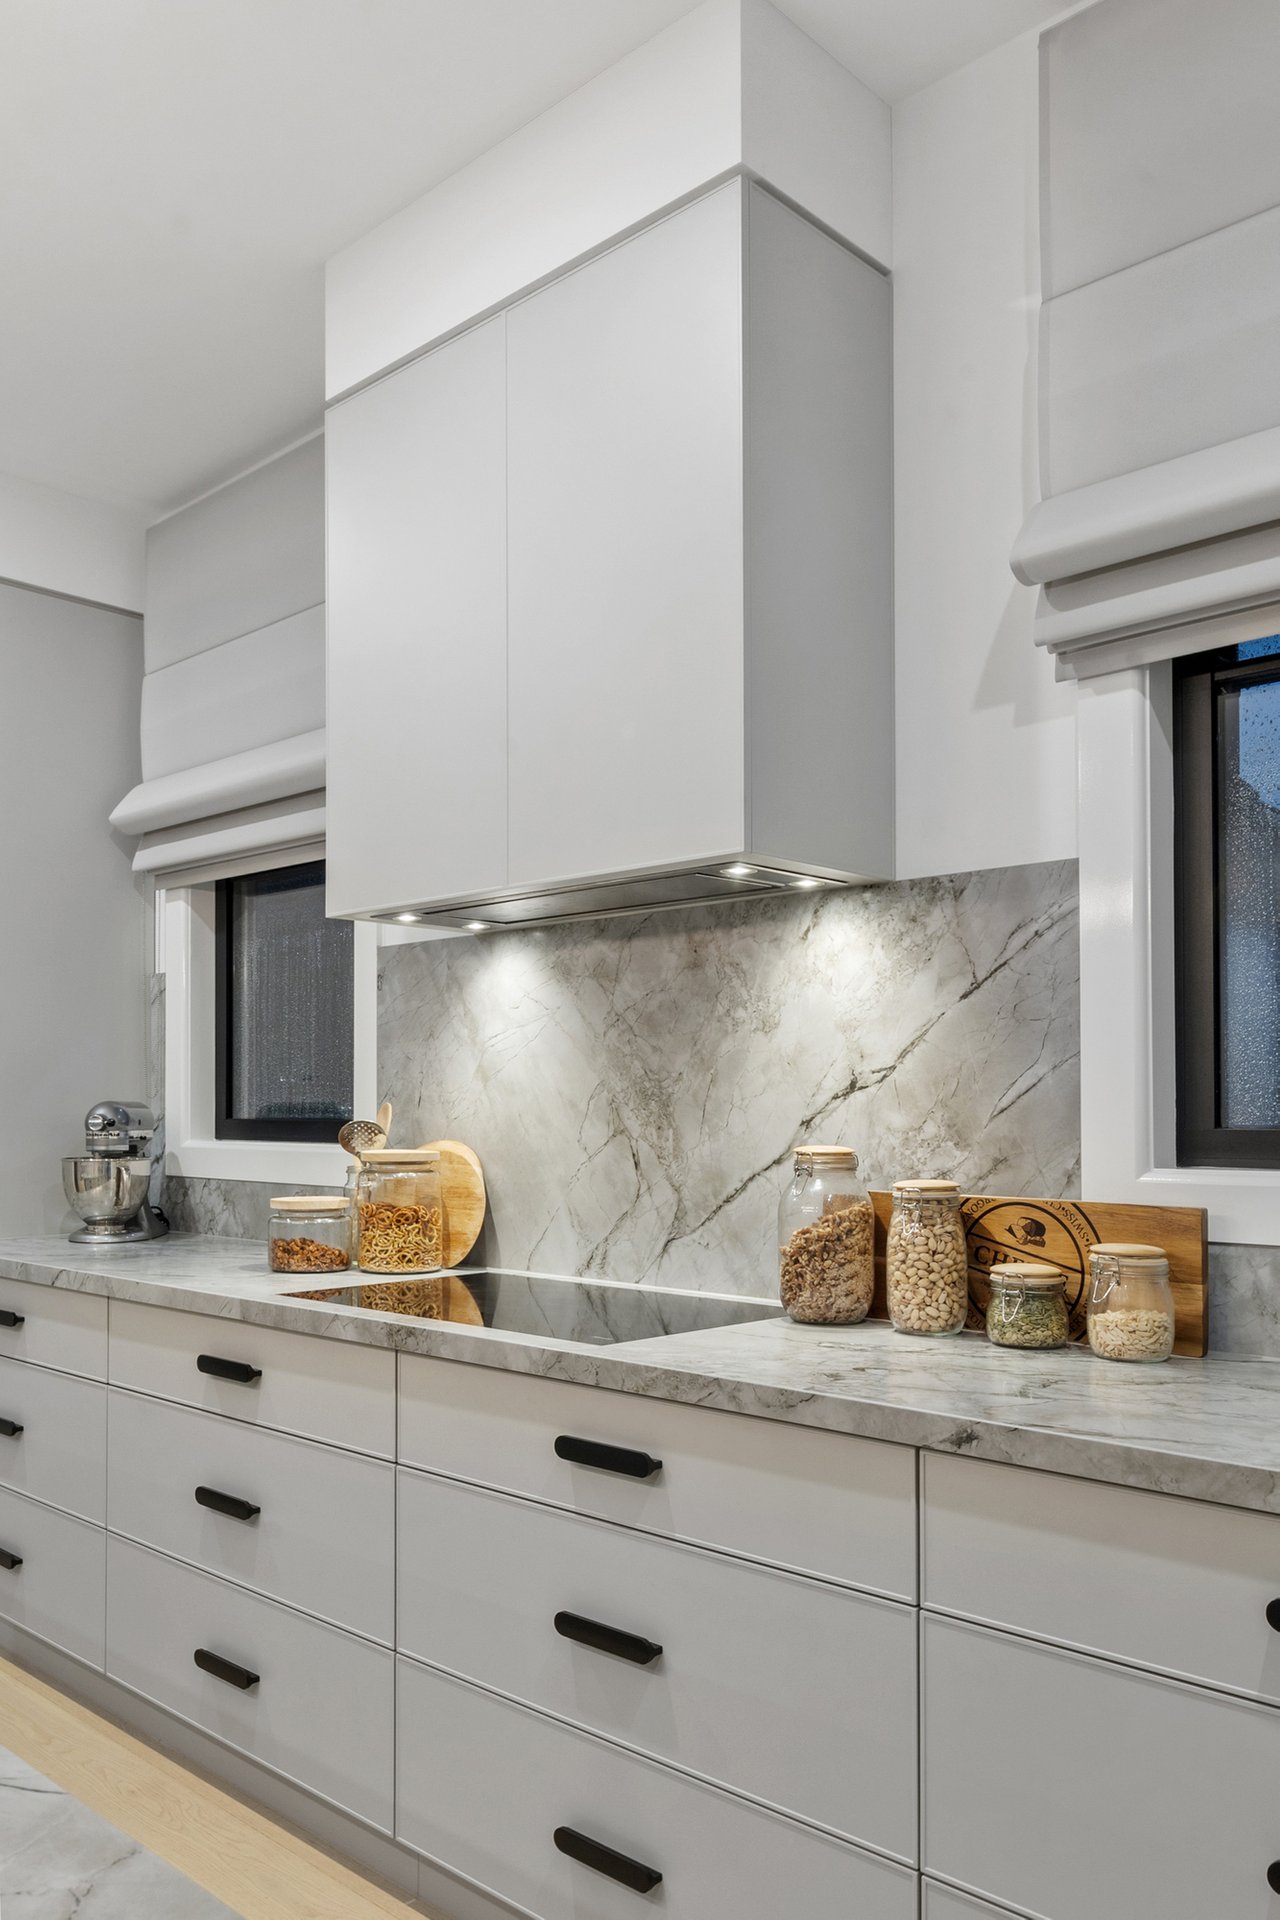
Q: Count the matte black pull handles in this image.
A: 11